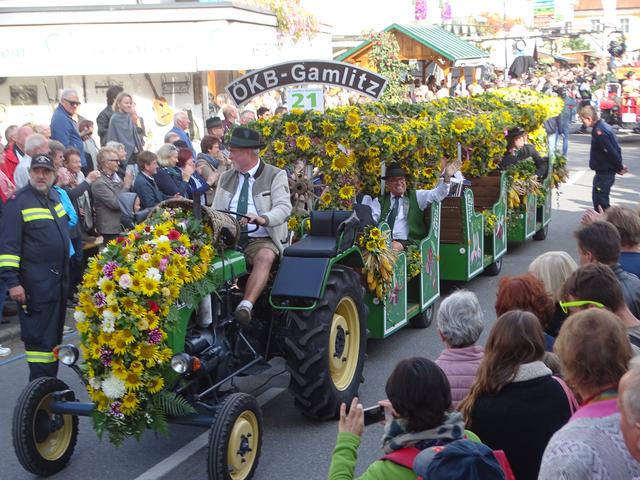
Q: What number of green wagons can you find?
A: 3